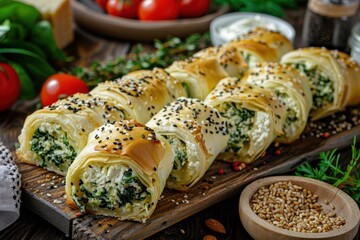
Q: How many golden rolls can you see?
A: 10